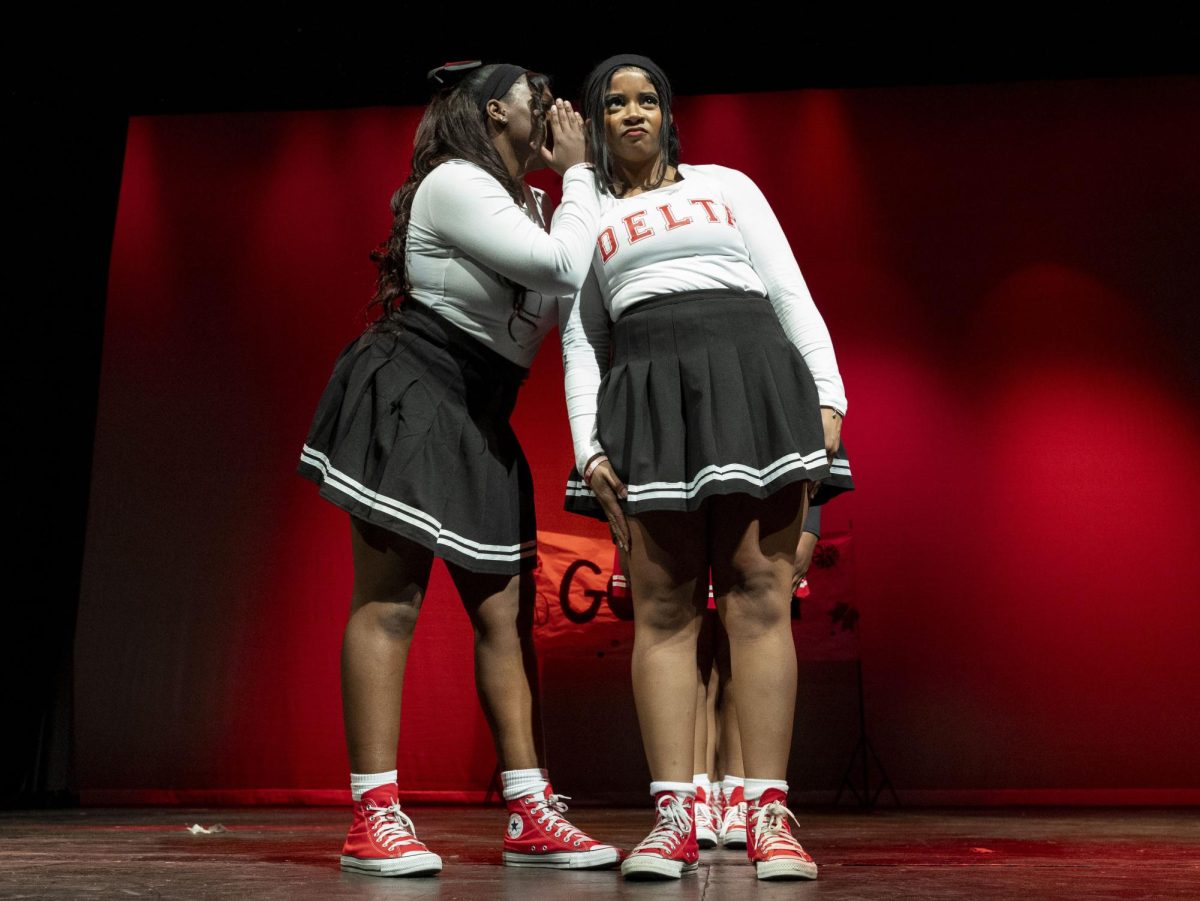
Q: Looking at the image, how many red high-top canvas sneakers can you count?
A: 6